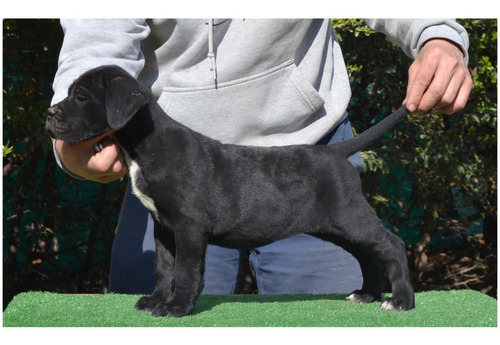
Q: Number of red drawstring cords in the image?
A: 0